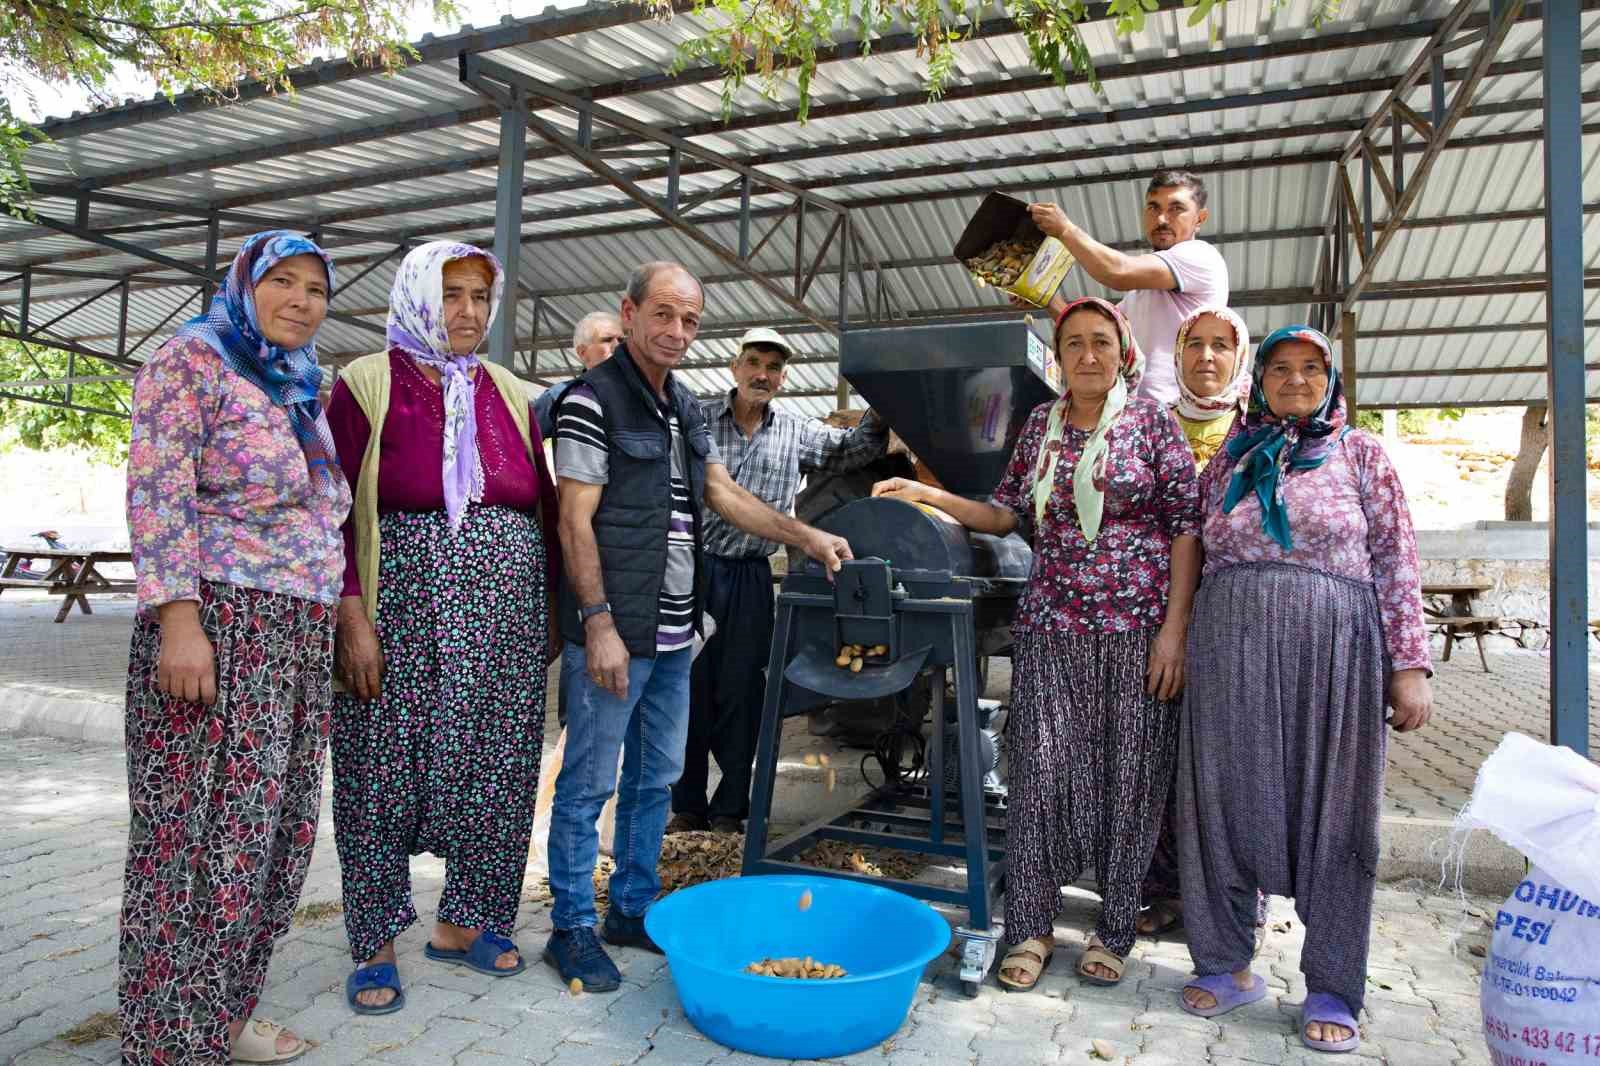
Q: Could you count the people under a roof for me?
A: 9